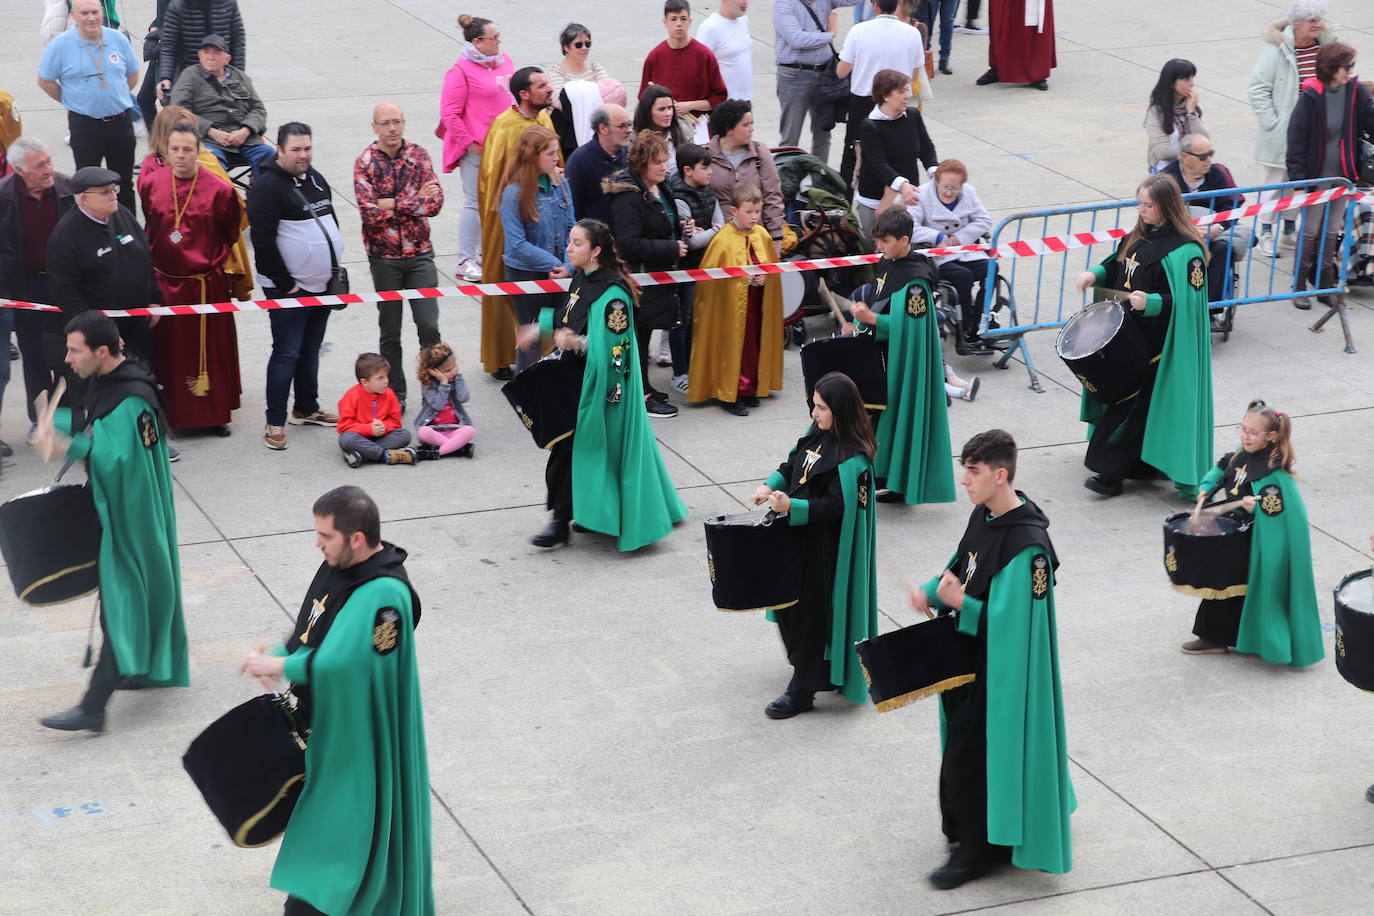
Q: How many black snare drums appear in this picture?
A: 9